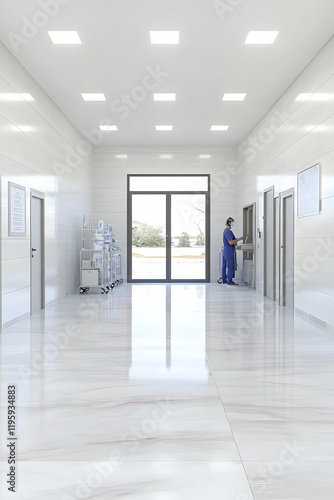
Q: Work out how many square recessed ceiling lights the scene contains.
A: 9